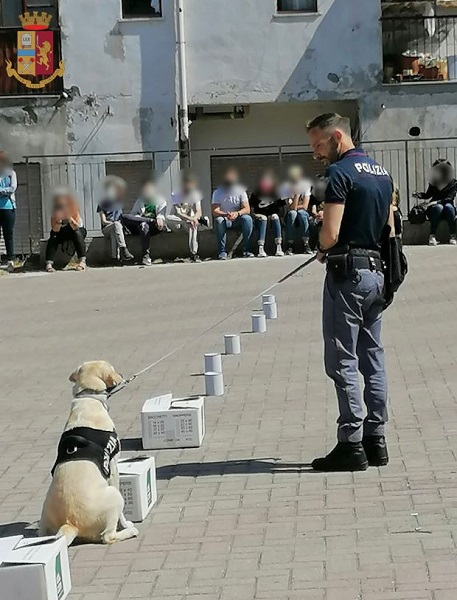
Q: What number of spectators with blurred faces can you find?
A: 10